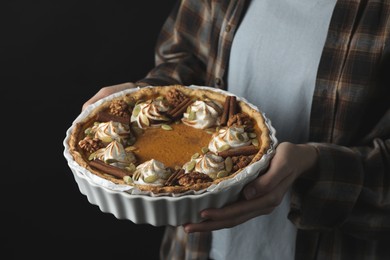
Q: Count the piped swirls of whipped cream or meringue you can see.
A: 7